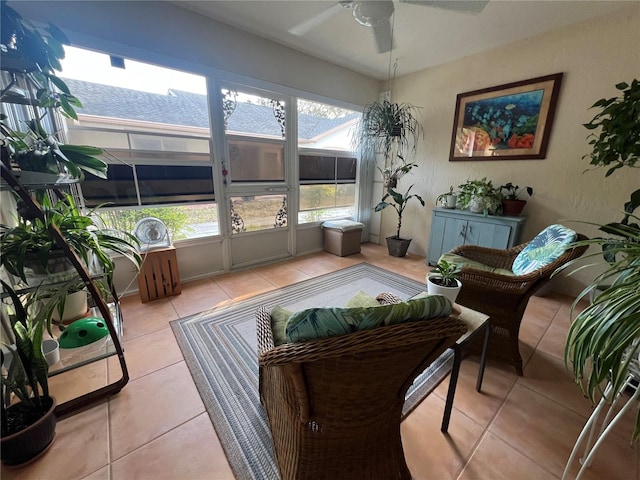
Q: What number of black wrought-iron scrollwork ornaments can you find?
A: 4